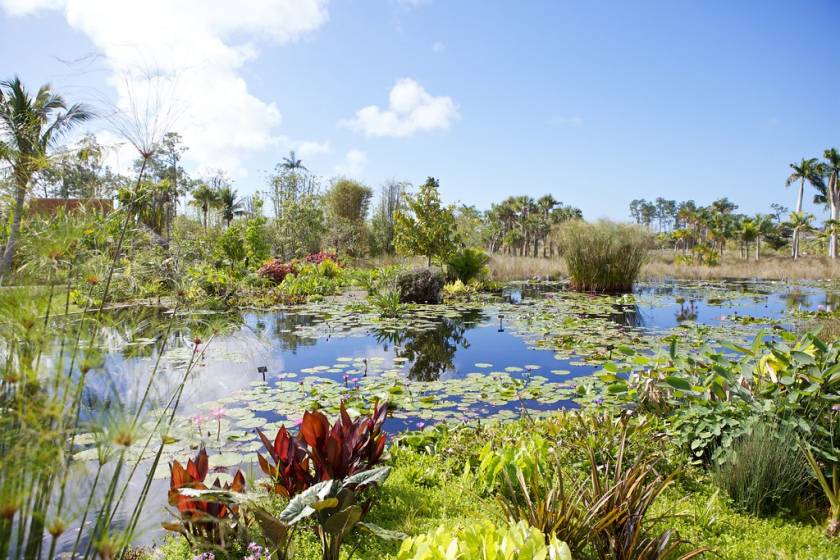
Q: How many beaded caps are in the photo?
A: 0